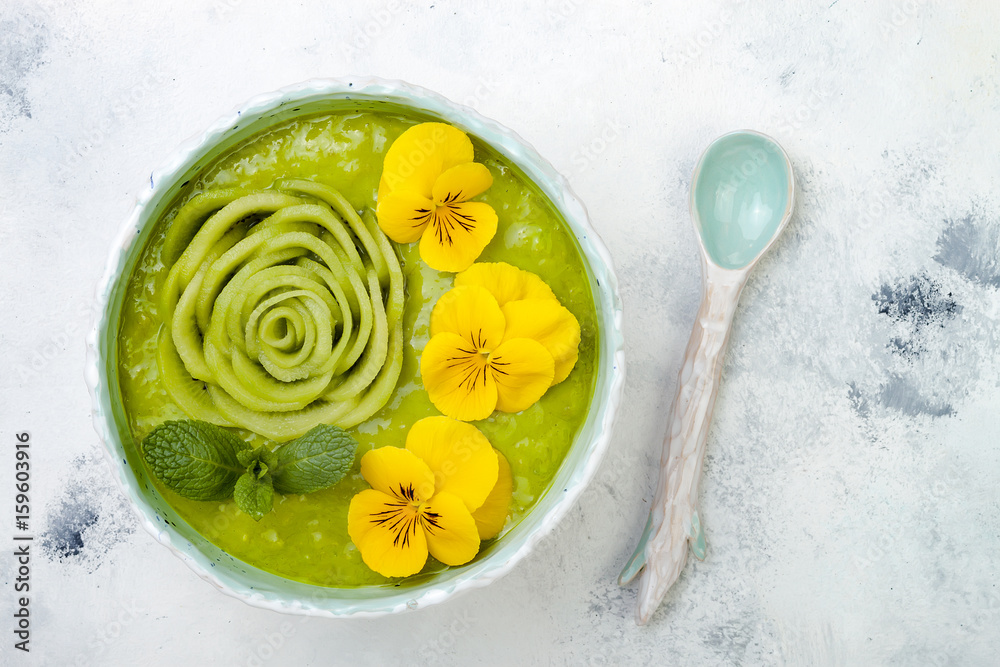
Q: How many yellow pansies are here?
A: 3